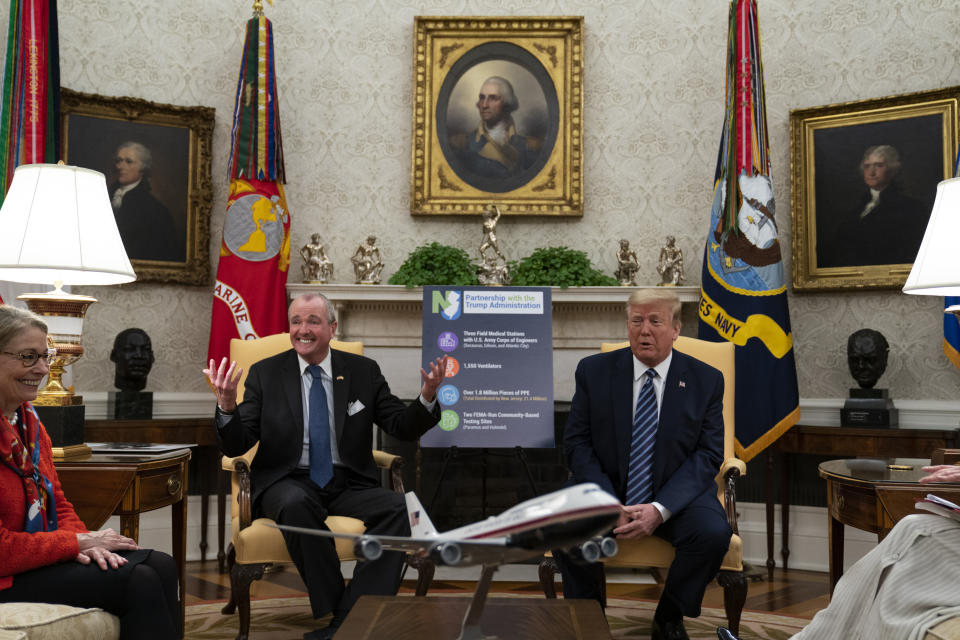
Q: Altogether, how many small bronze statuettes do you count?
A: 5